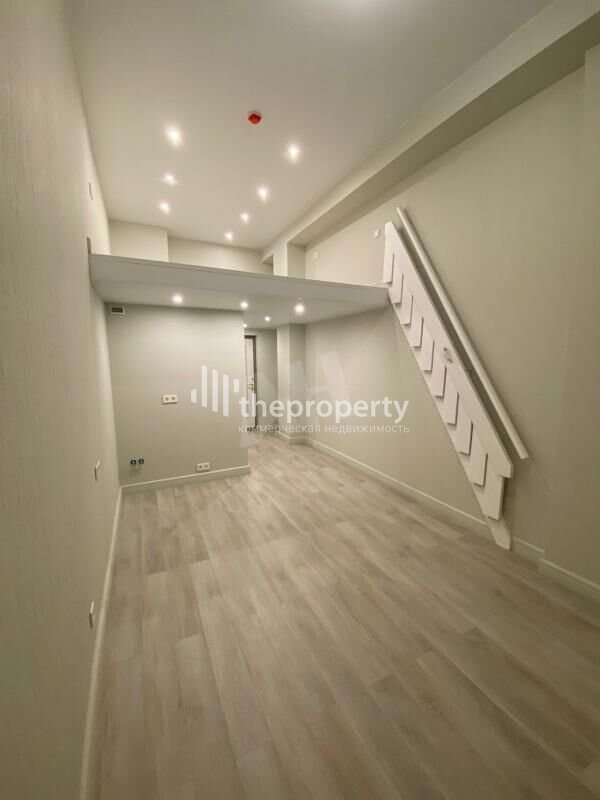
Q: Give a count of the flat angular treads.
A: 10